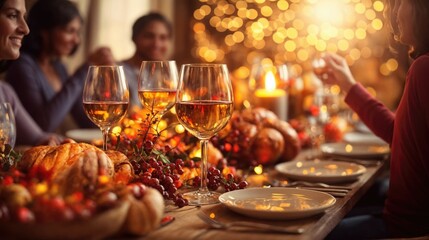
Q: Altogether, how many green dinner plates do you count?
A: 0